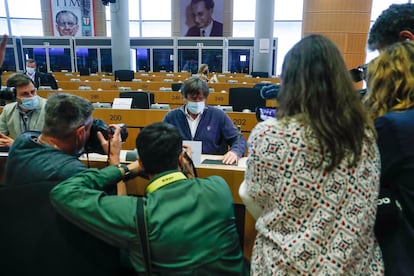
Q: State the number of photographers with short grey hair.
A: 1